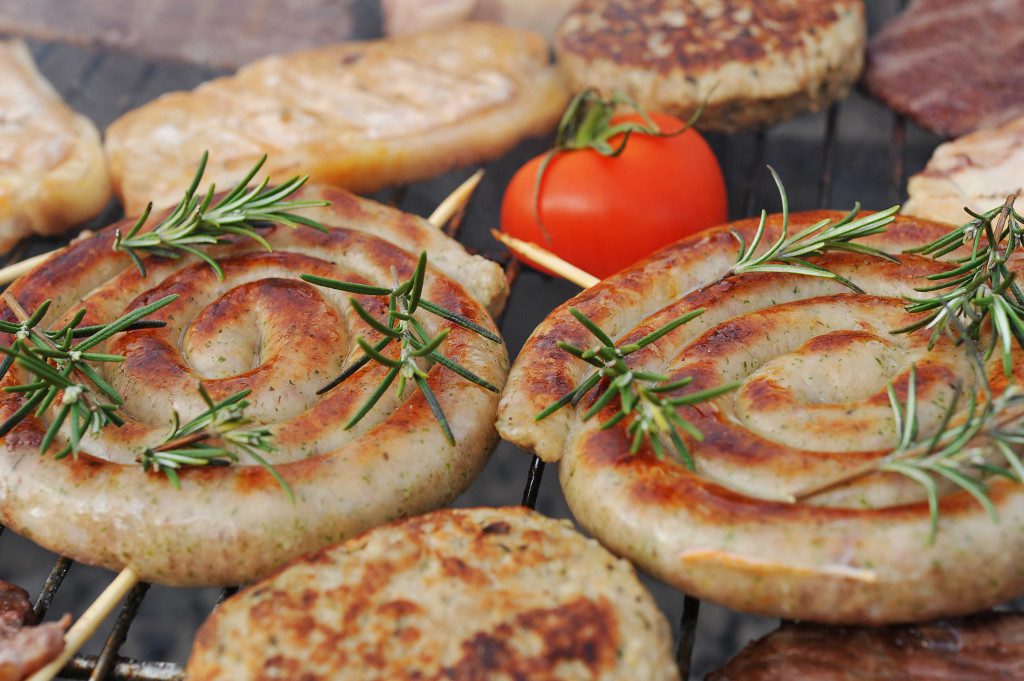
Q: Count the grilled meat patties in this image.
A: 2